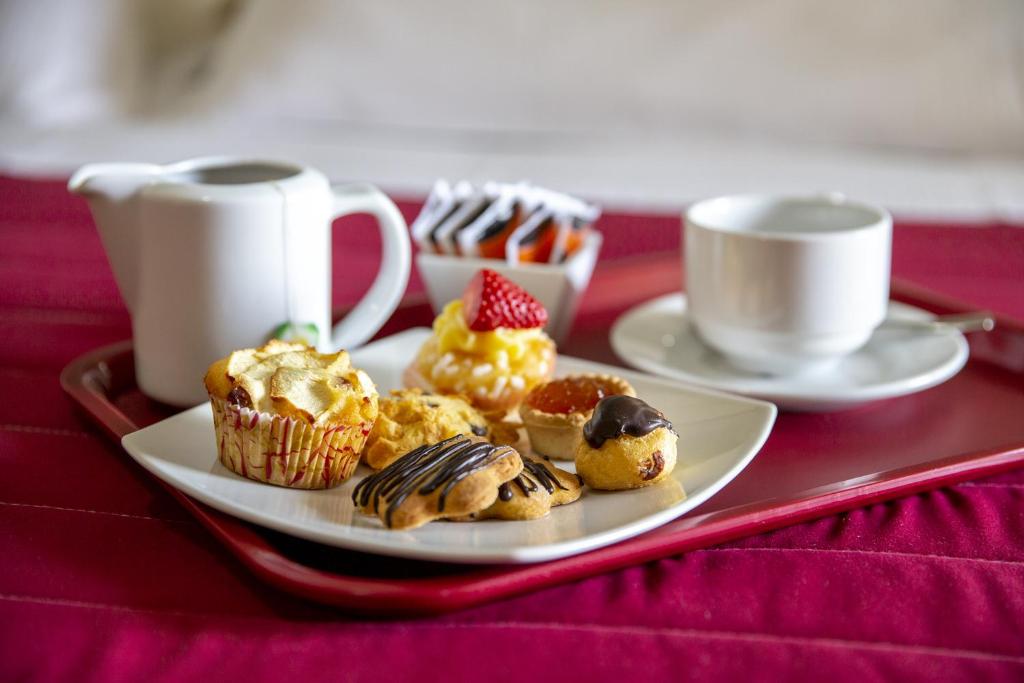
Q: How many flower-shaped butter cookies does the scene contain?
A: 2